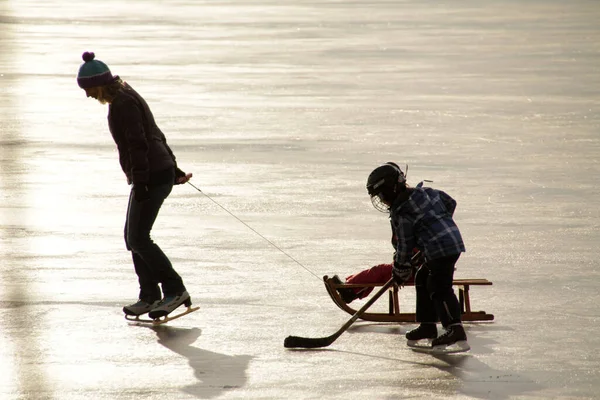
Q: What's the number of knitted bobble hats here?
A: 1